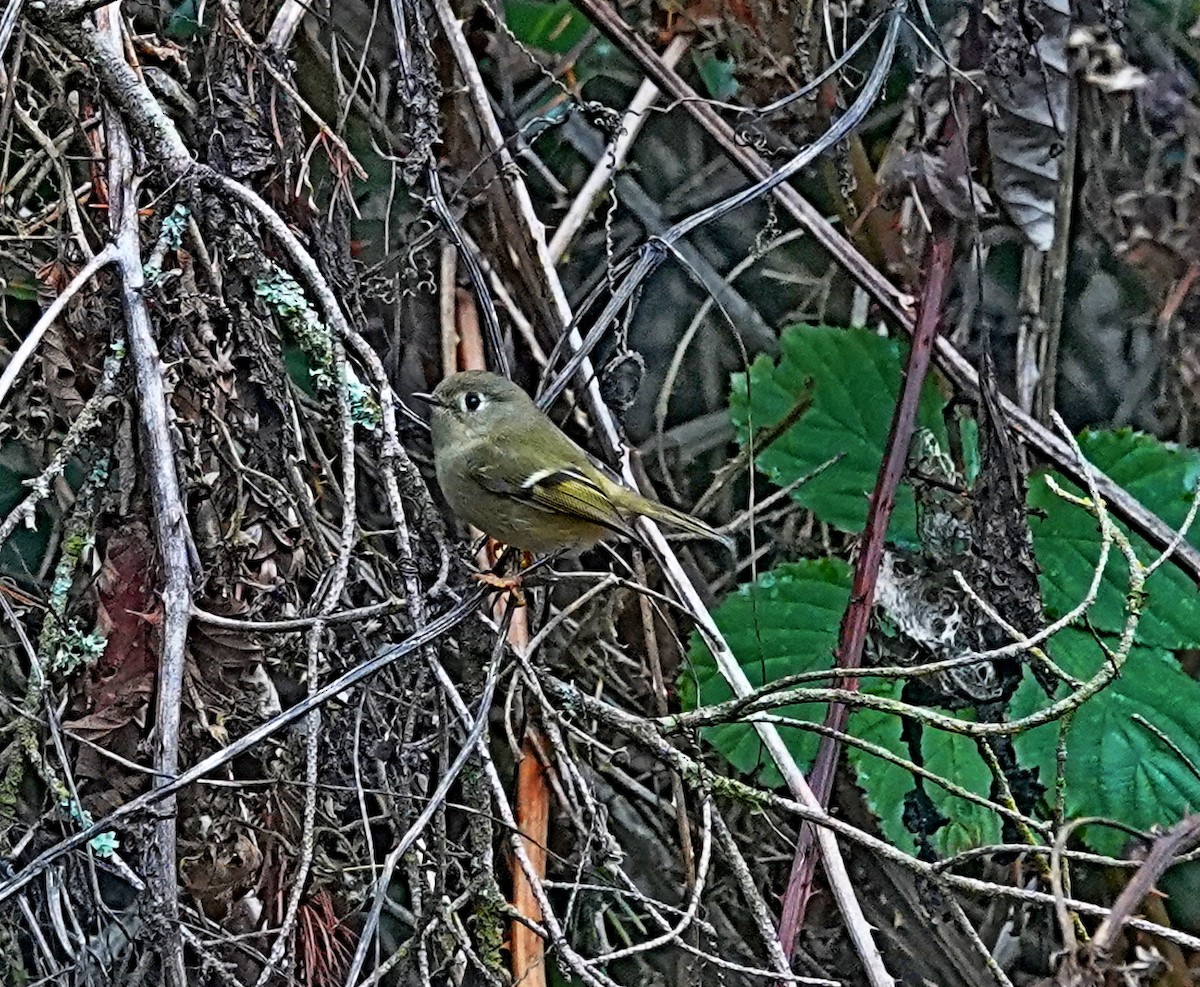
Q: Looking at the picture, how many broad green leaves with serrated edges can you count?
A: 5